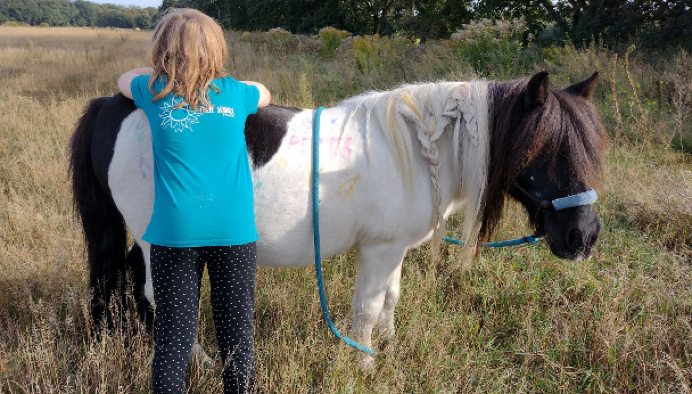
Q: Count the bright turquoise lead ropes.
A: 1